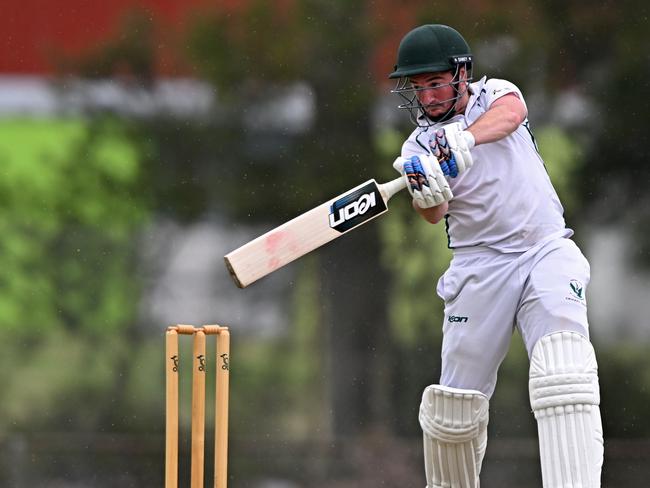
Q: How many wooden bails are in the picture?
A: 2